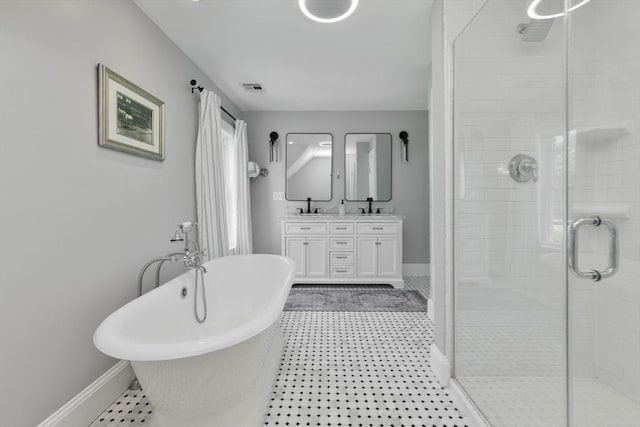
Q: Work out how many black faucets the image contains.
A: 2